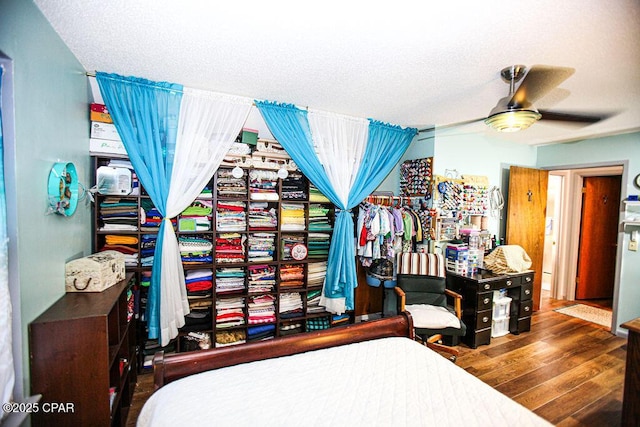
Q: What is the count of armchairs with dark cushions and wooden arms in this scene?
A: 1